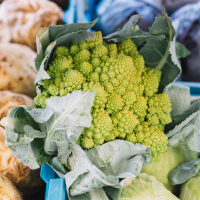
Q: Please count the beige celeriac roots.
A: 5